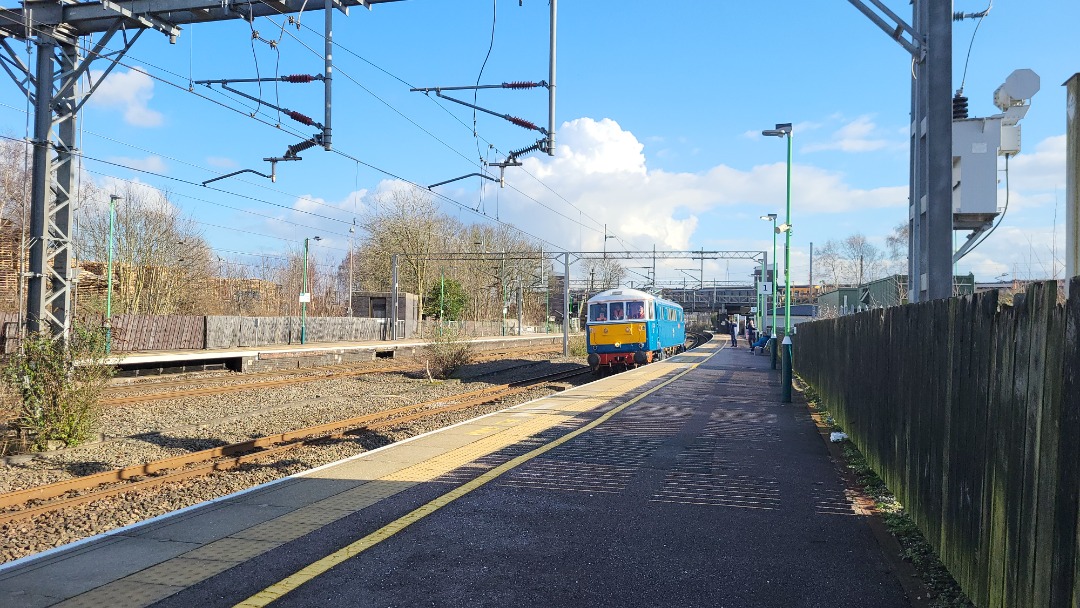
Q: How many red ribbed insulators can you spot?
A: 4